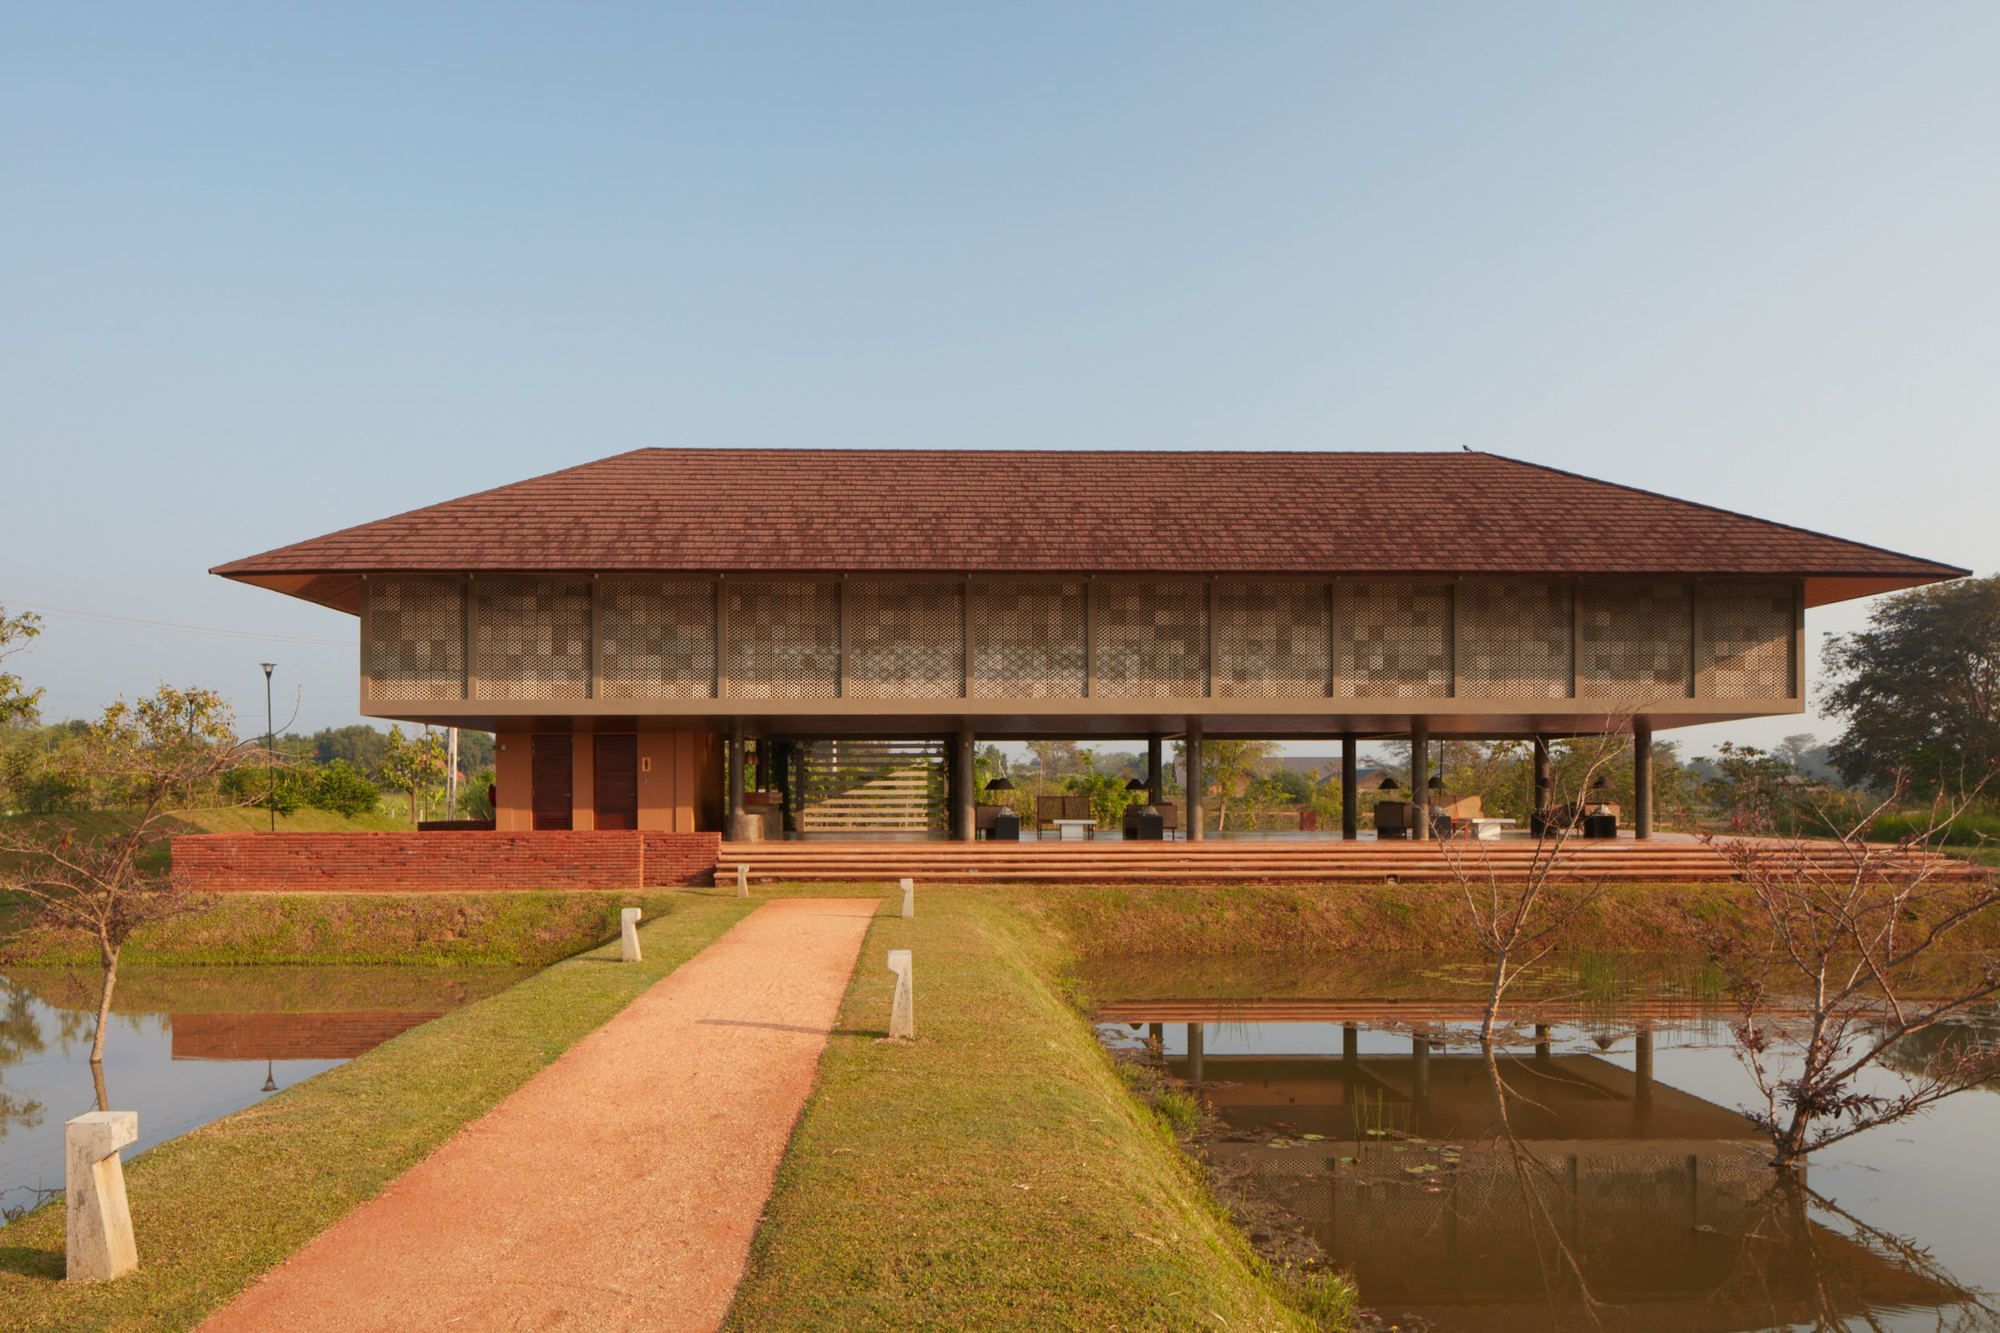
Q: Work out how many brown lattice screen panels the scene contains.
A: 12